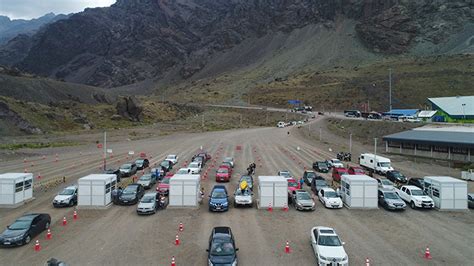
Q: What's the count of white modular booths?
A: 6